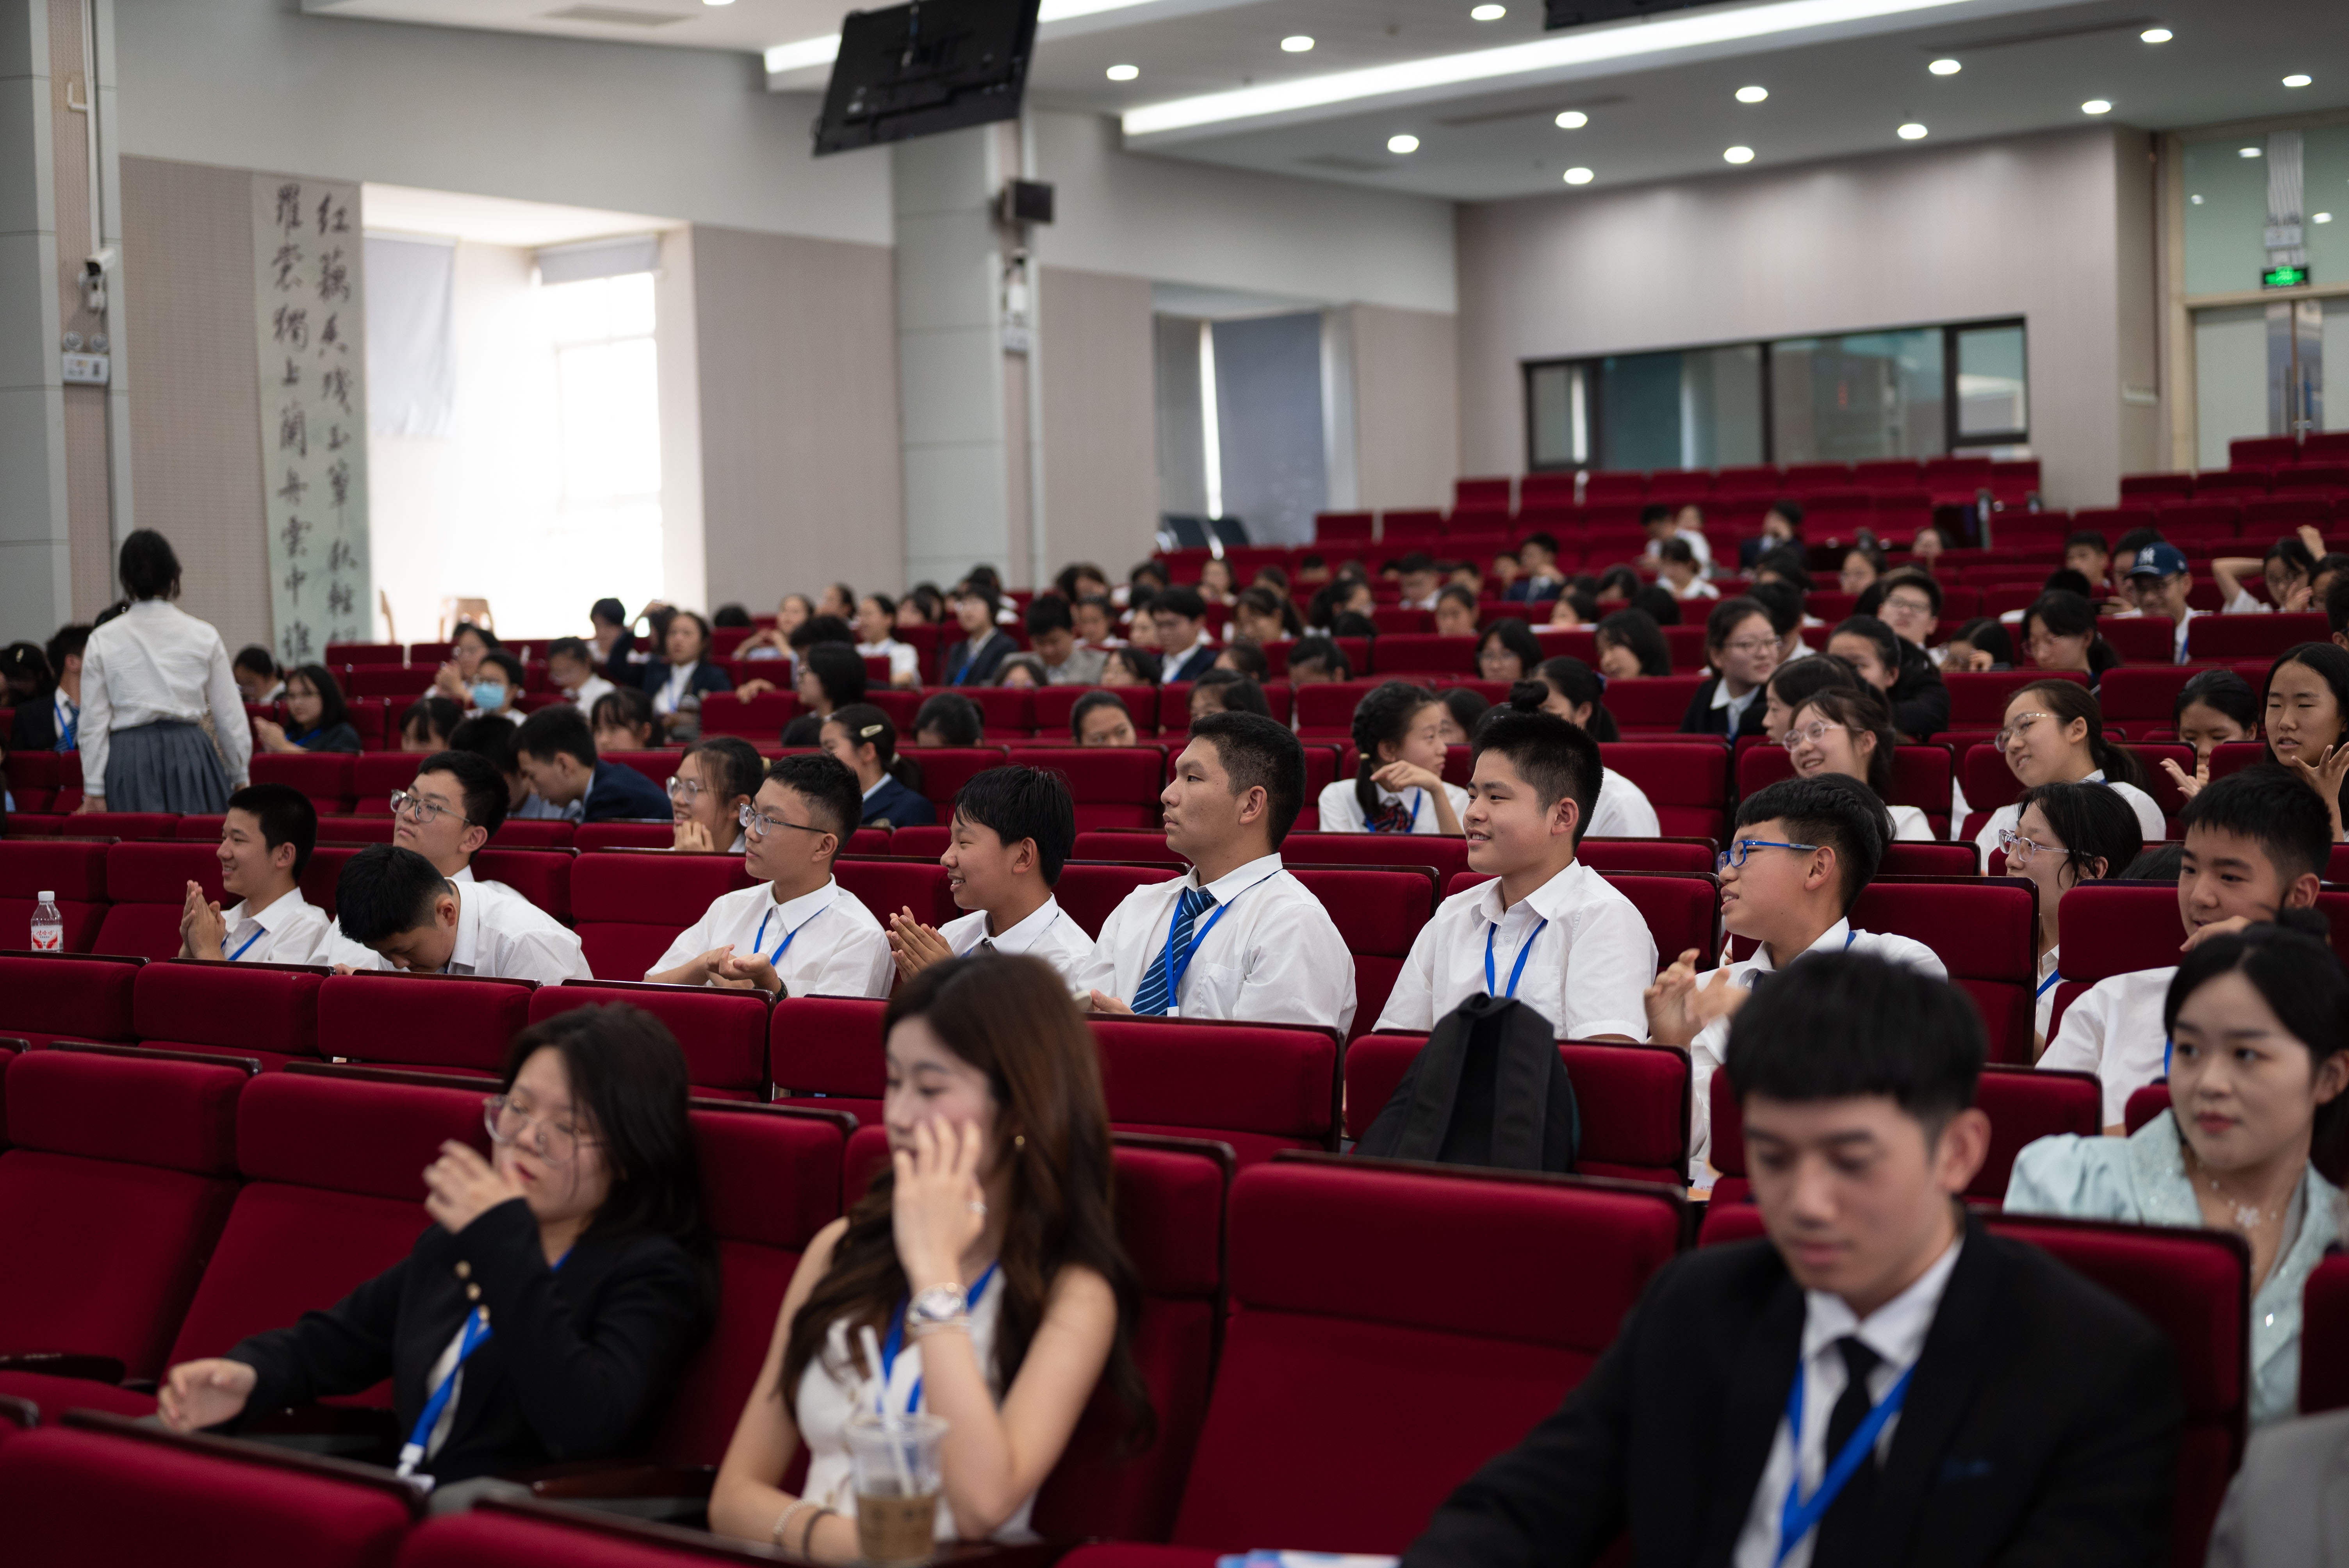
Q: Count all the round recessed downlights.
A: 14